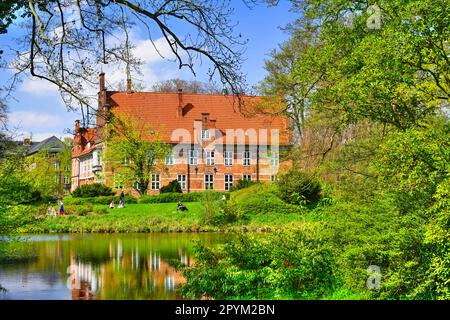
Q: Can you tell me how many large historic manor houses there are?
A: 1